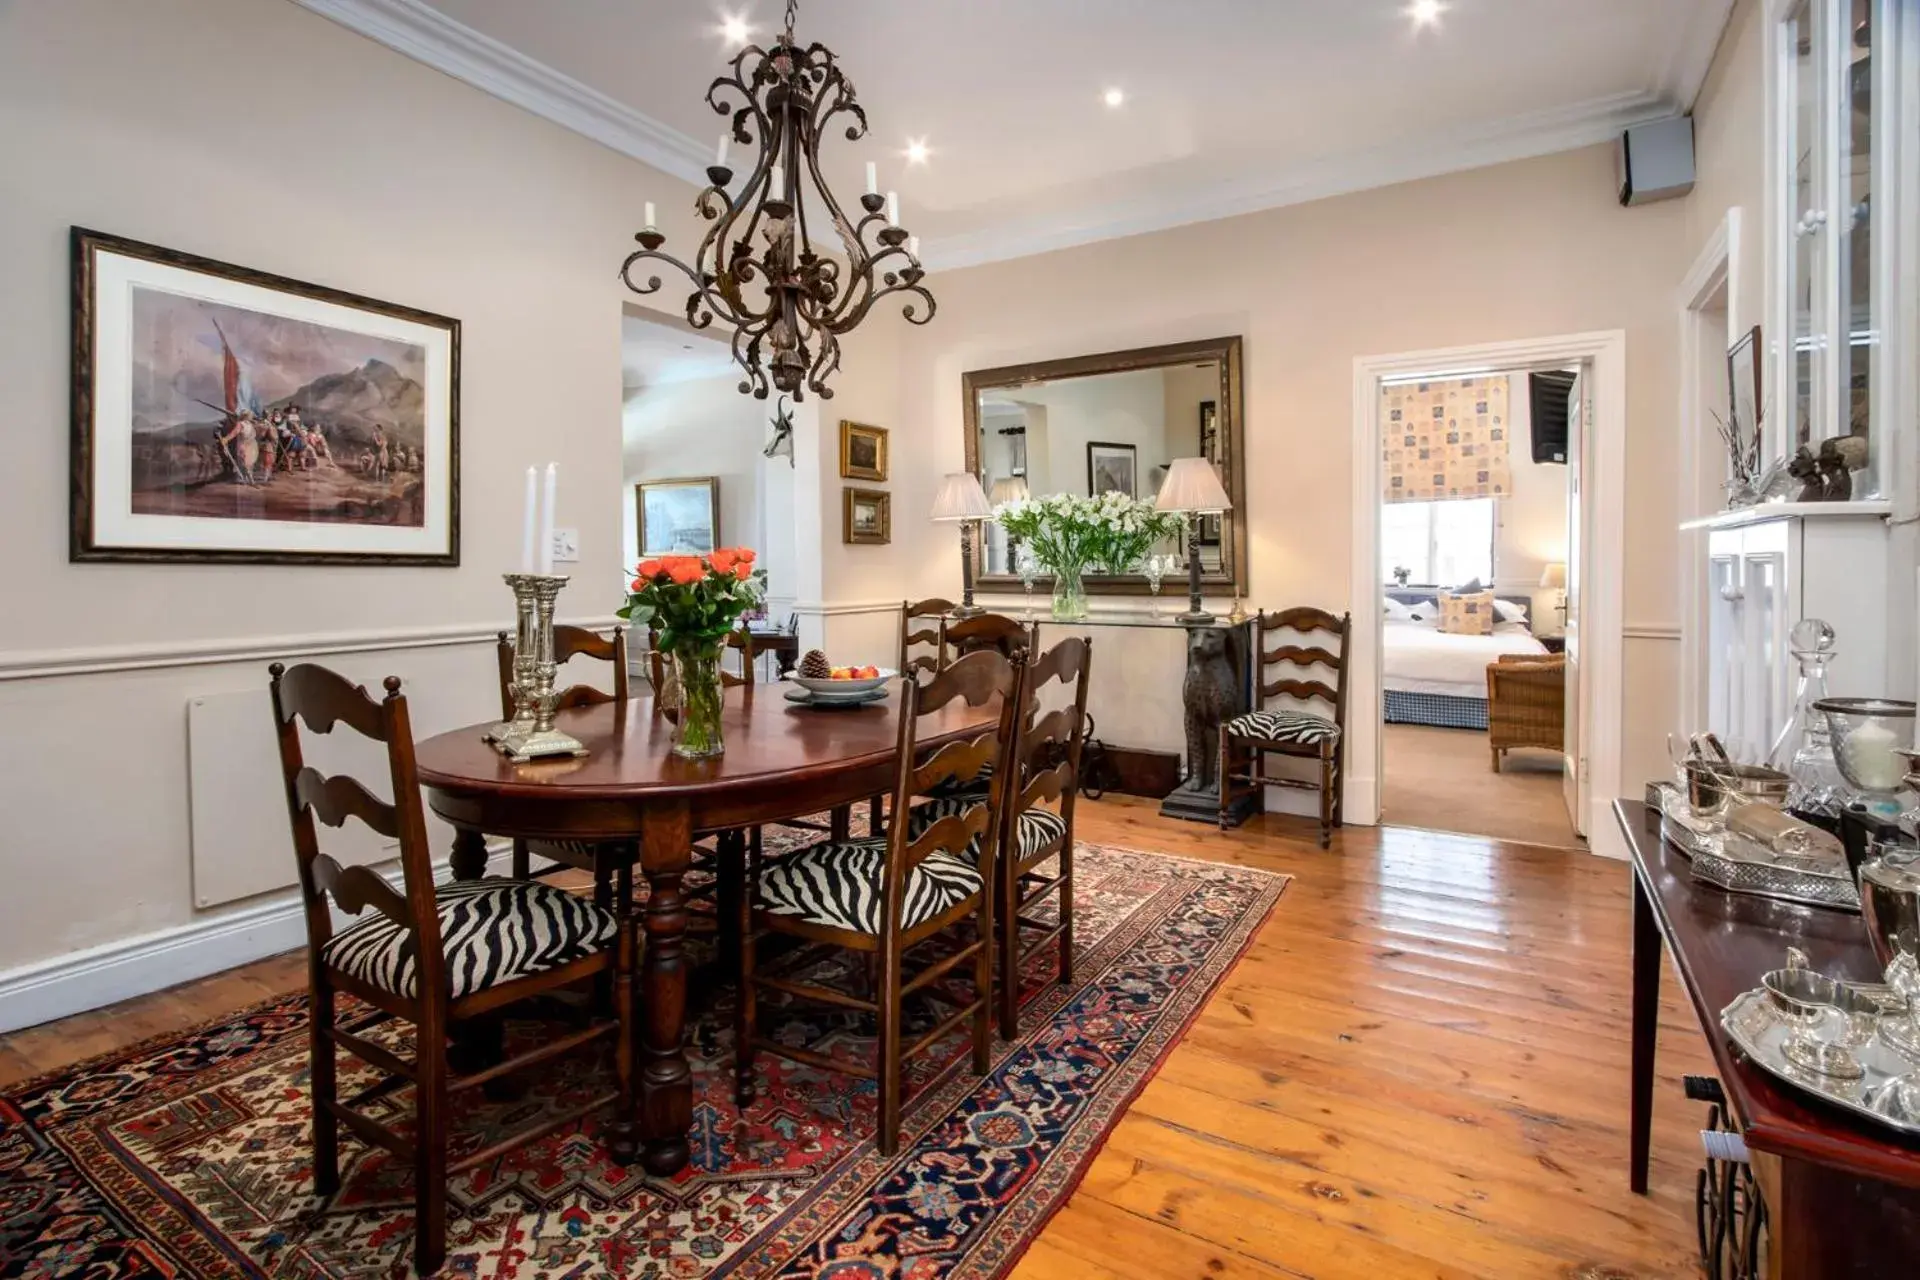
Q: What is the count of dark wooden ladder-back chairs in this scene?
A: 8